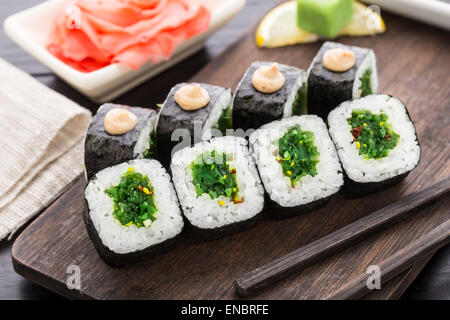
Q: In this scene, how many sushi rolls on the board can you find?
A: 8